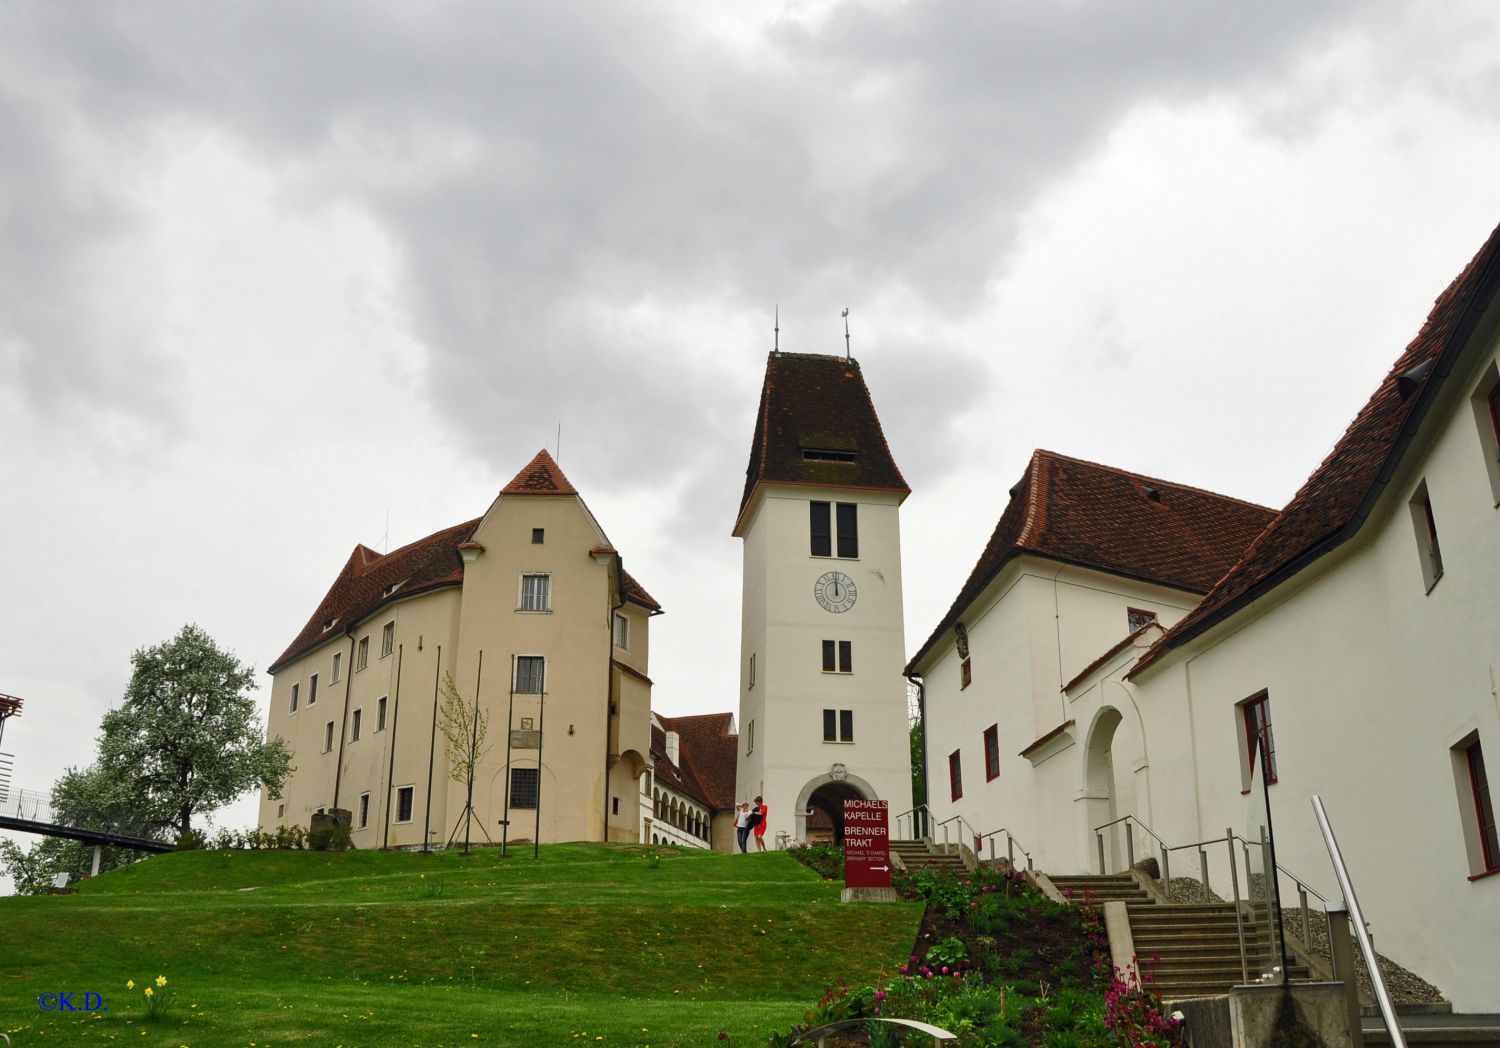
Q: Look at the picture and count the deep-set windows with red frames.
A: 4